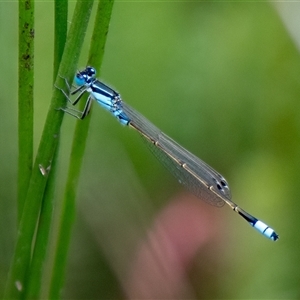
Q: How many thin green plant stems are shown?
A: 4